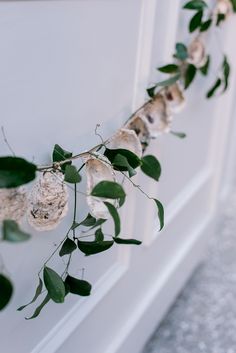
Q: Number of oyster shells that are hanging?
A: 9